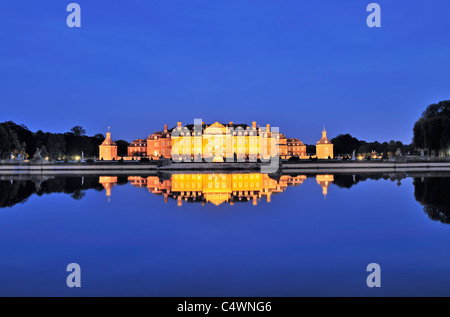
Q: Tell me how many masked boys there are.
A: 0